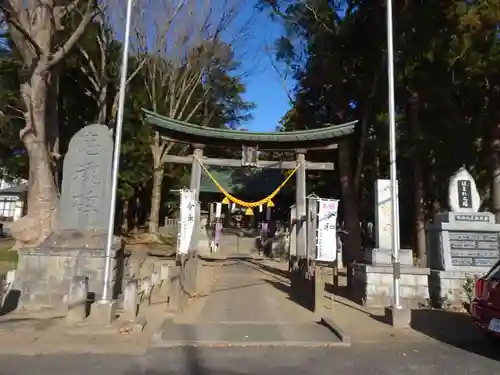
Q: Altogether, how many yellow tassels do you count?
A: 3